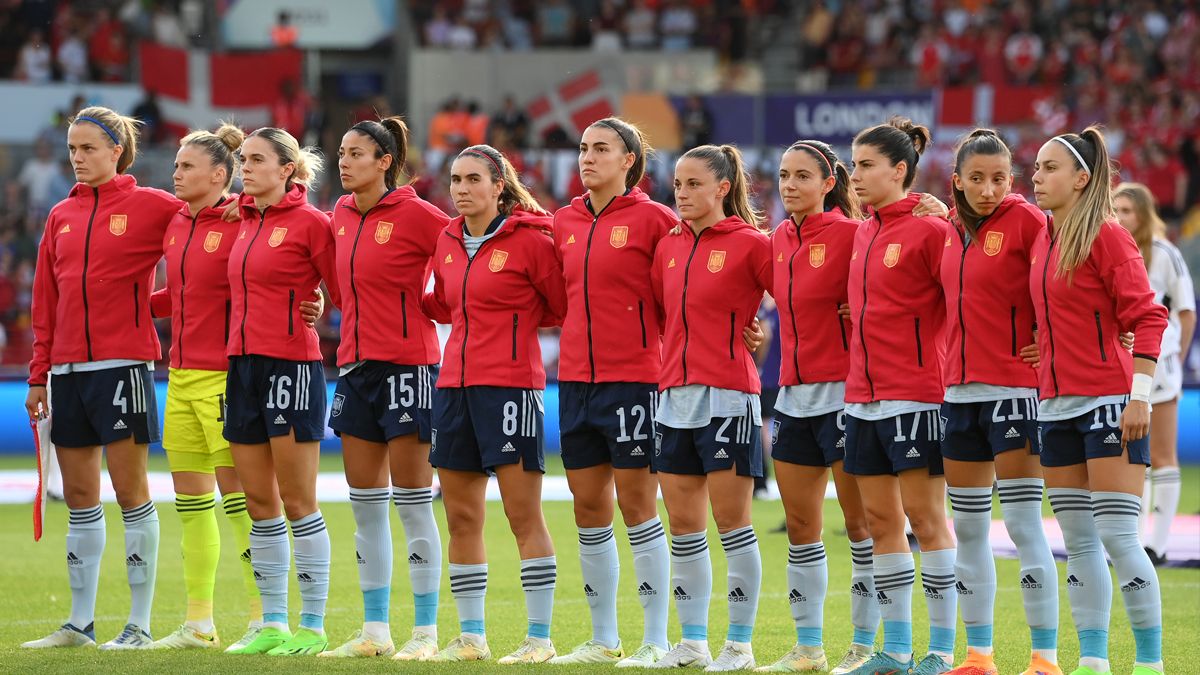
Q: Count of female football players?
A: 11